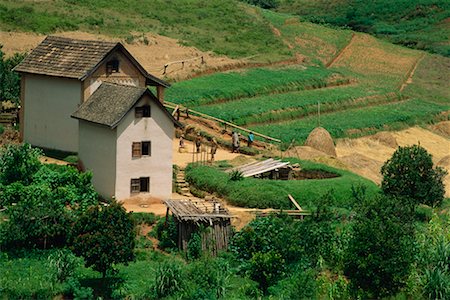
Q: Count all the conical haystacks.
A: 1